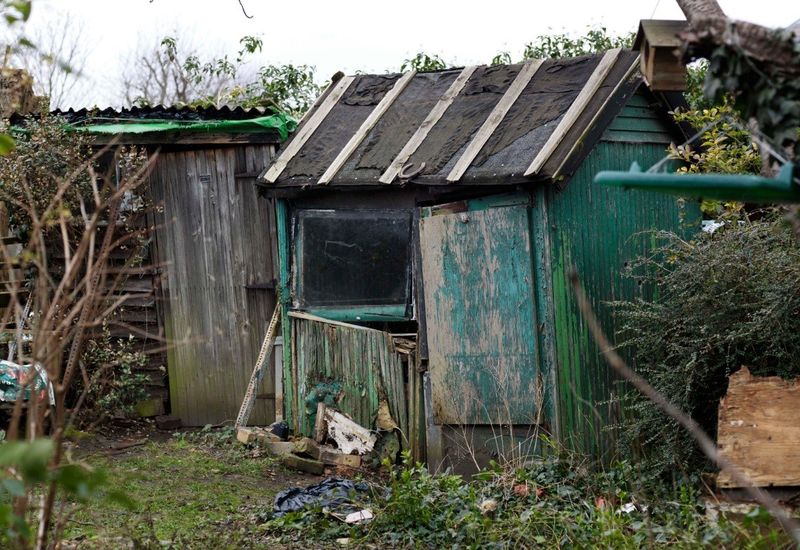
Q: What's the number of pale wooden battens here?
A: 5